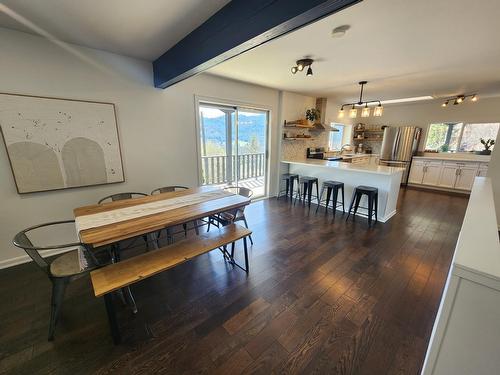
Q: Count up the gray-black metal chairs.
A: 4